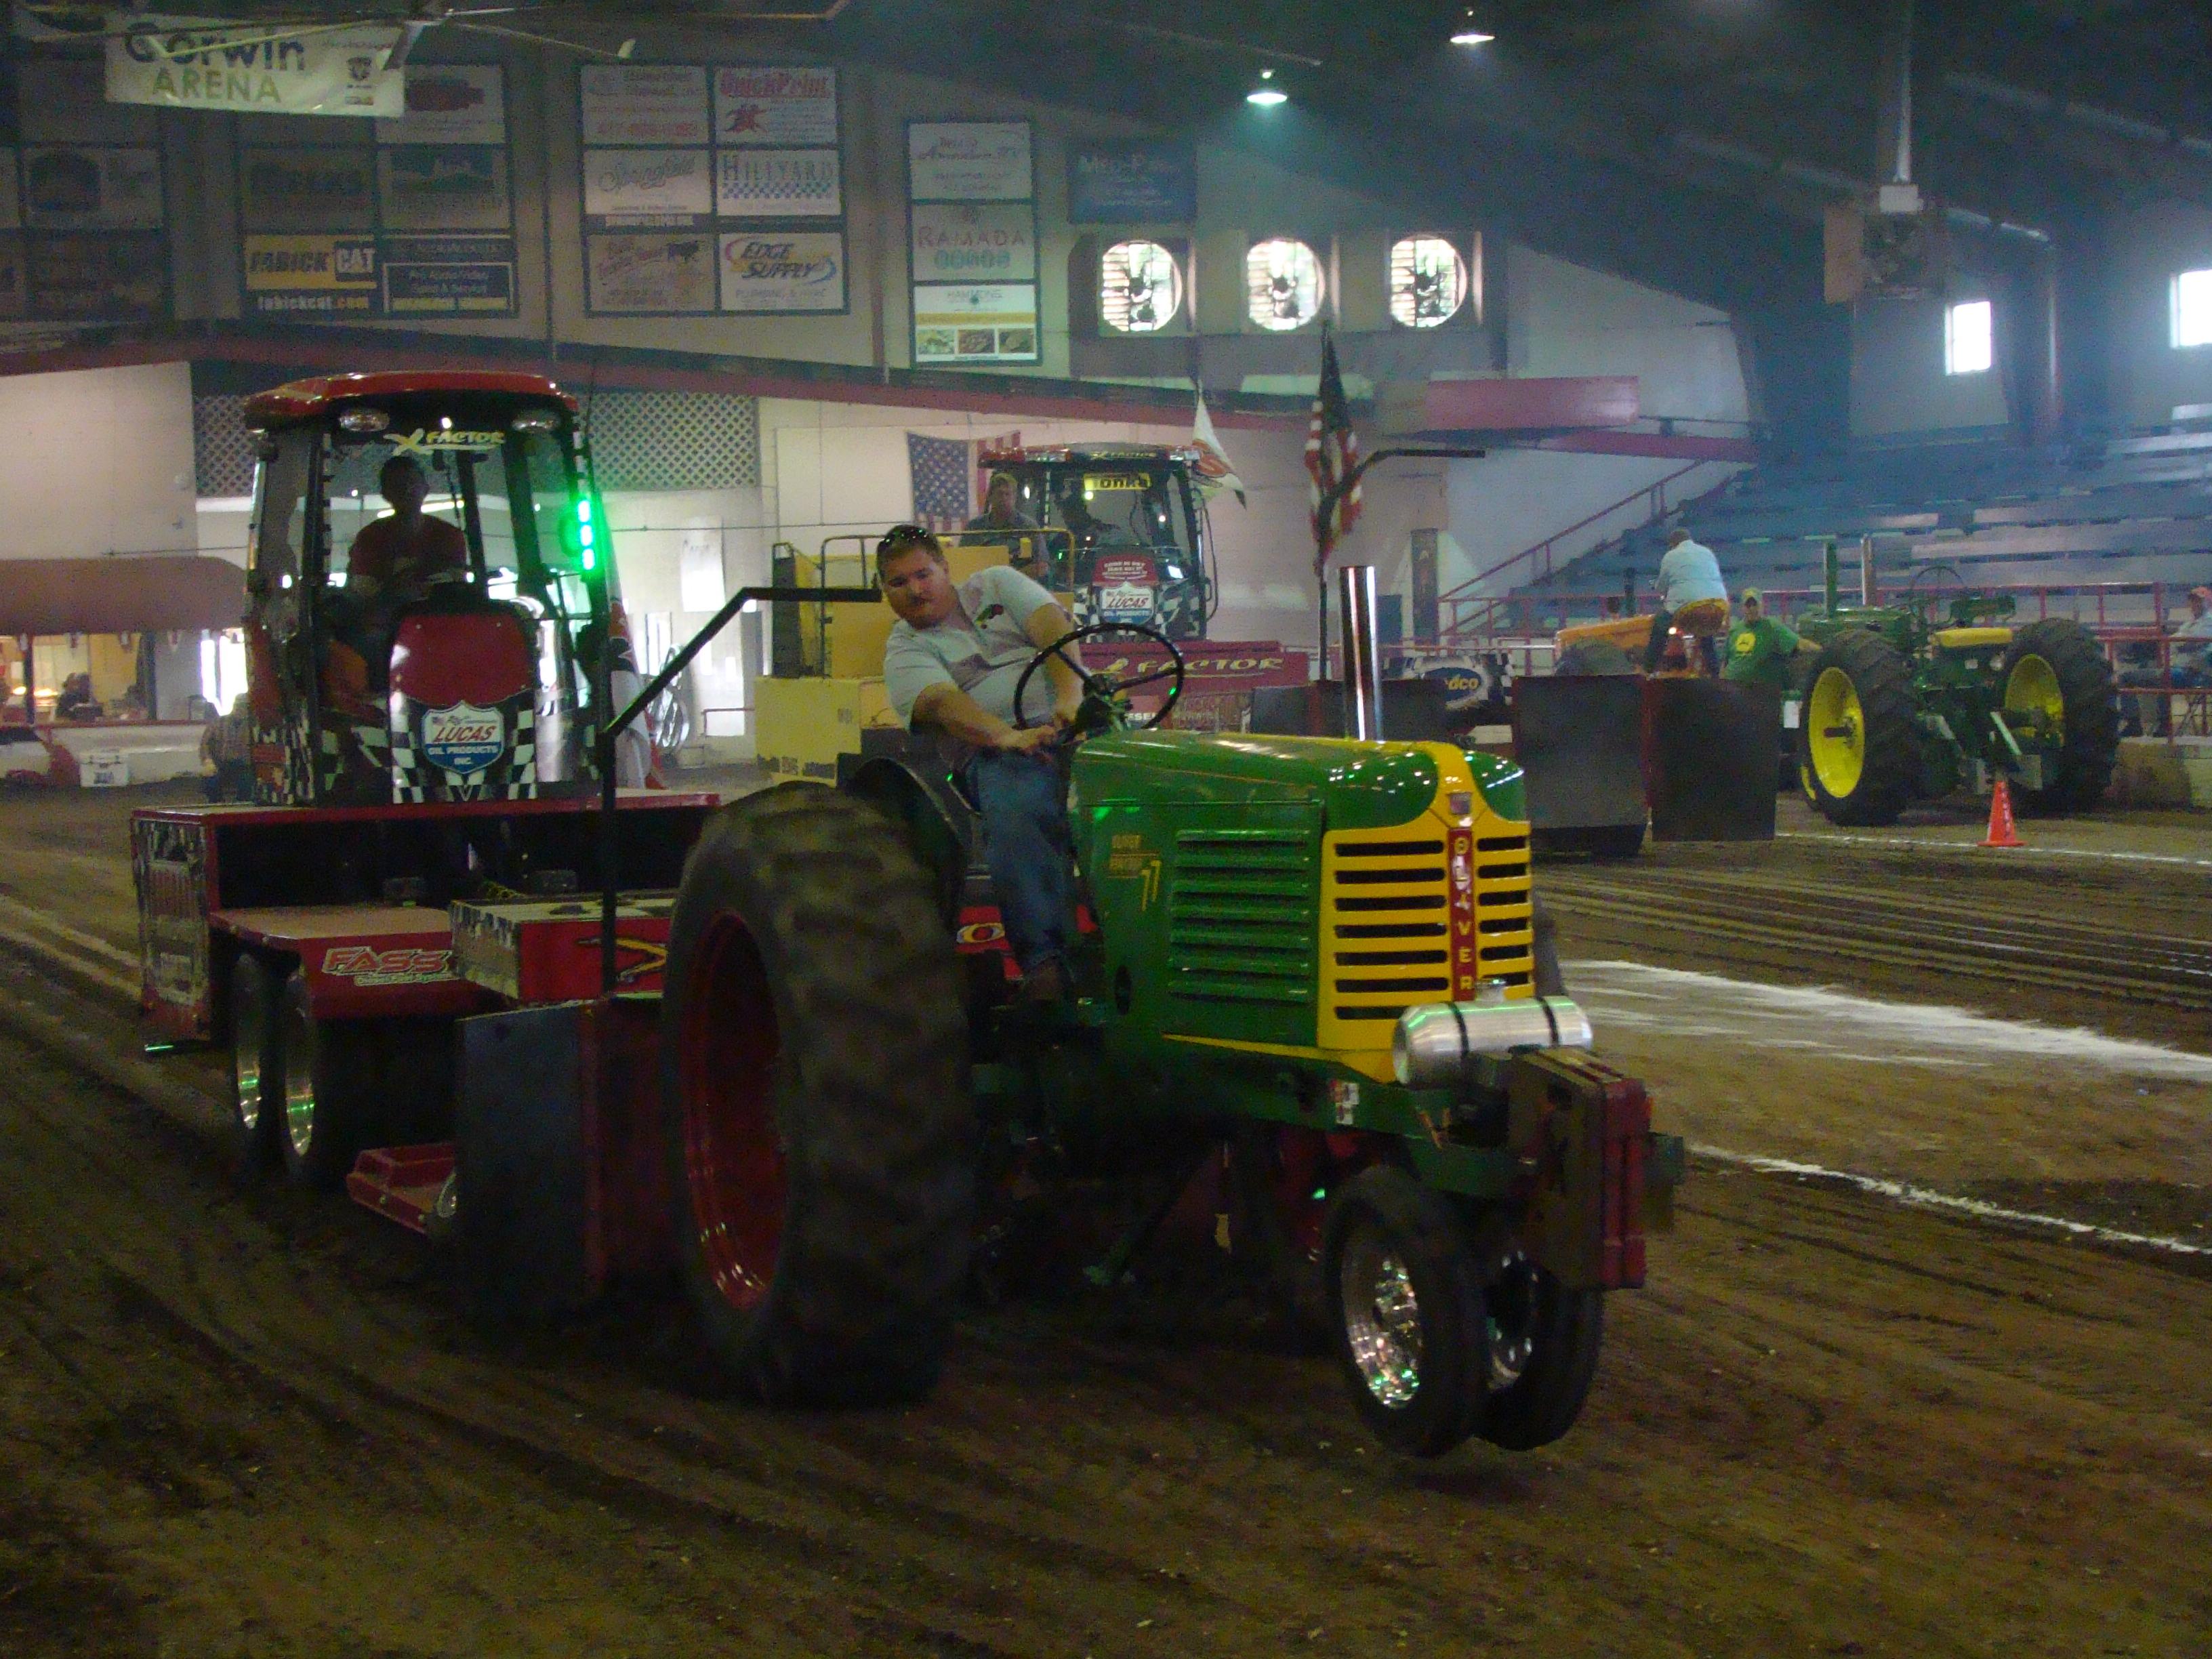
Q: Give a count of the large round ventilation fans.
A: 3